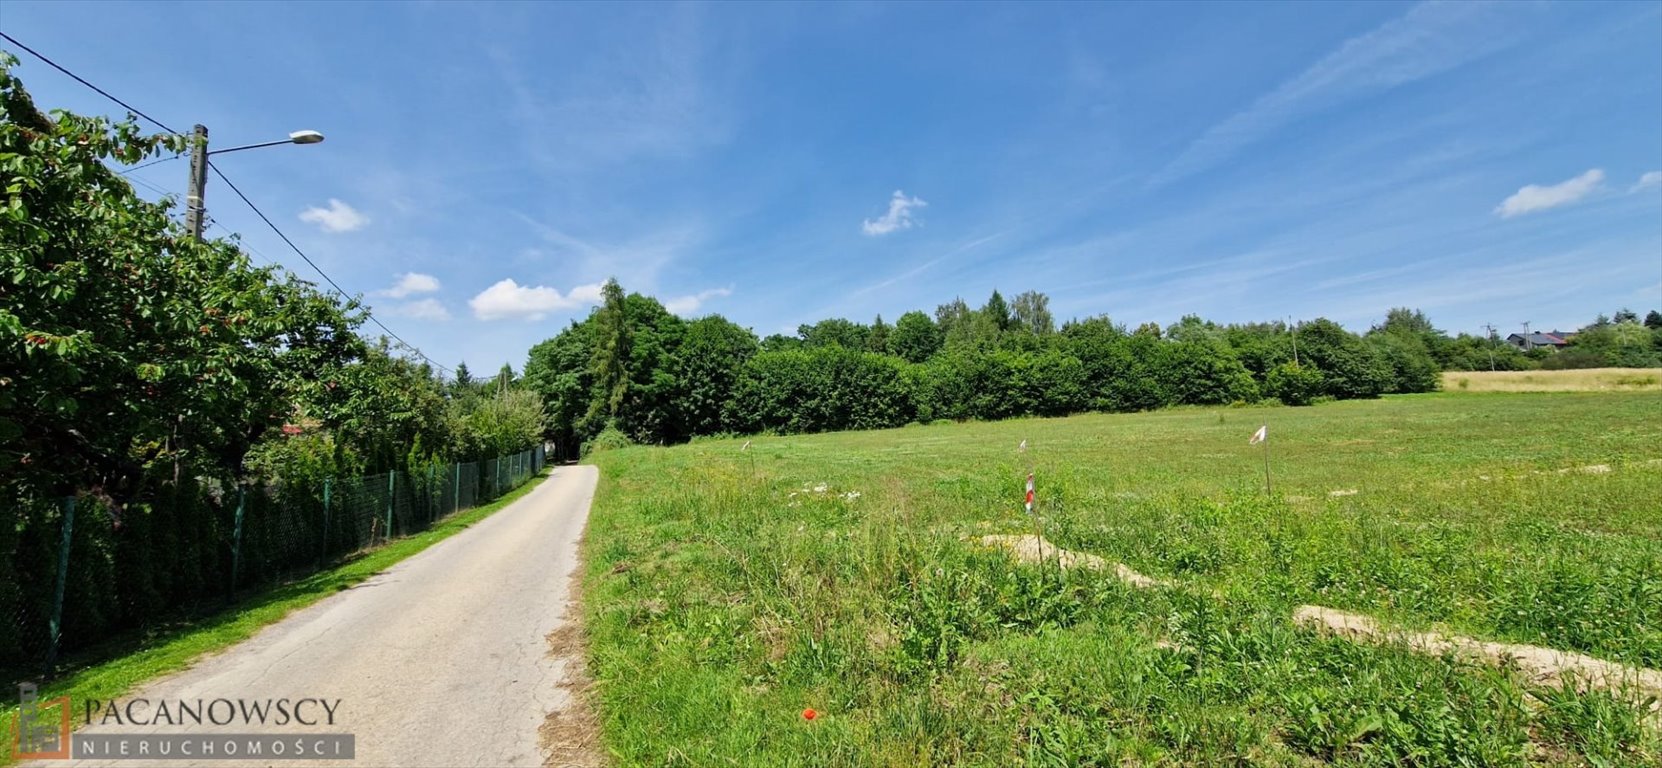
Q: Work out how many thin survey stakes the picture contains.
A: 4